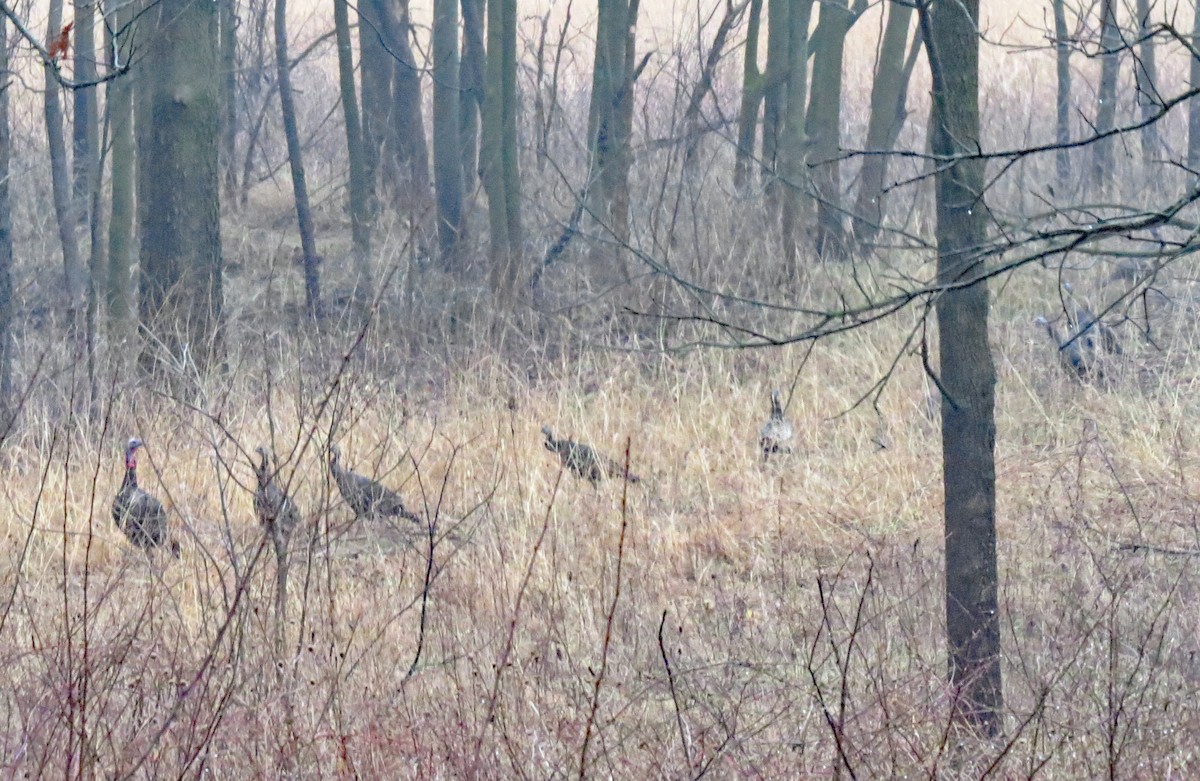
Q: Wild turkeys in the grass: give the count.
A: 7